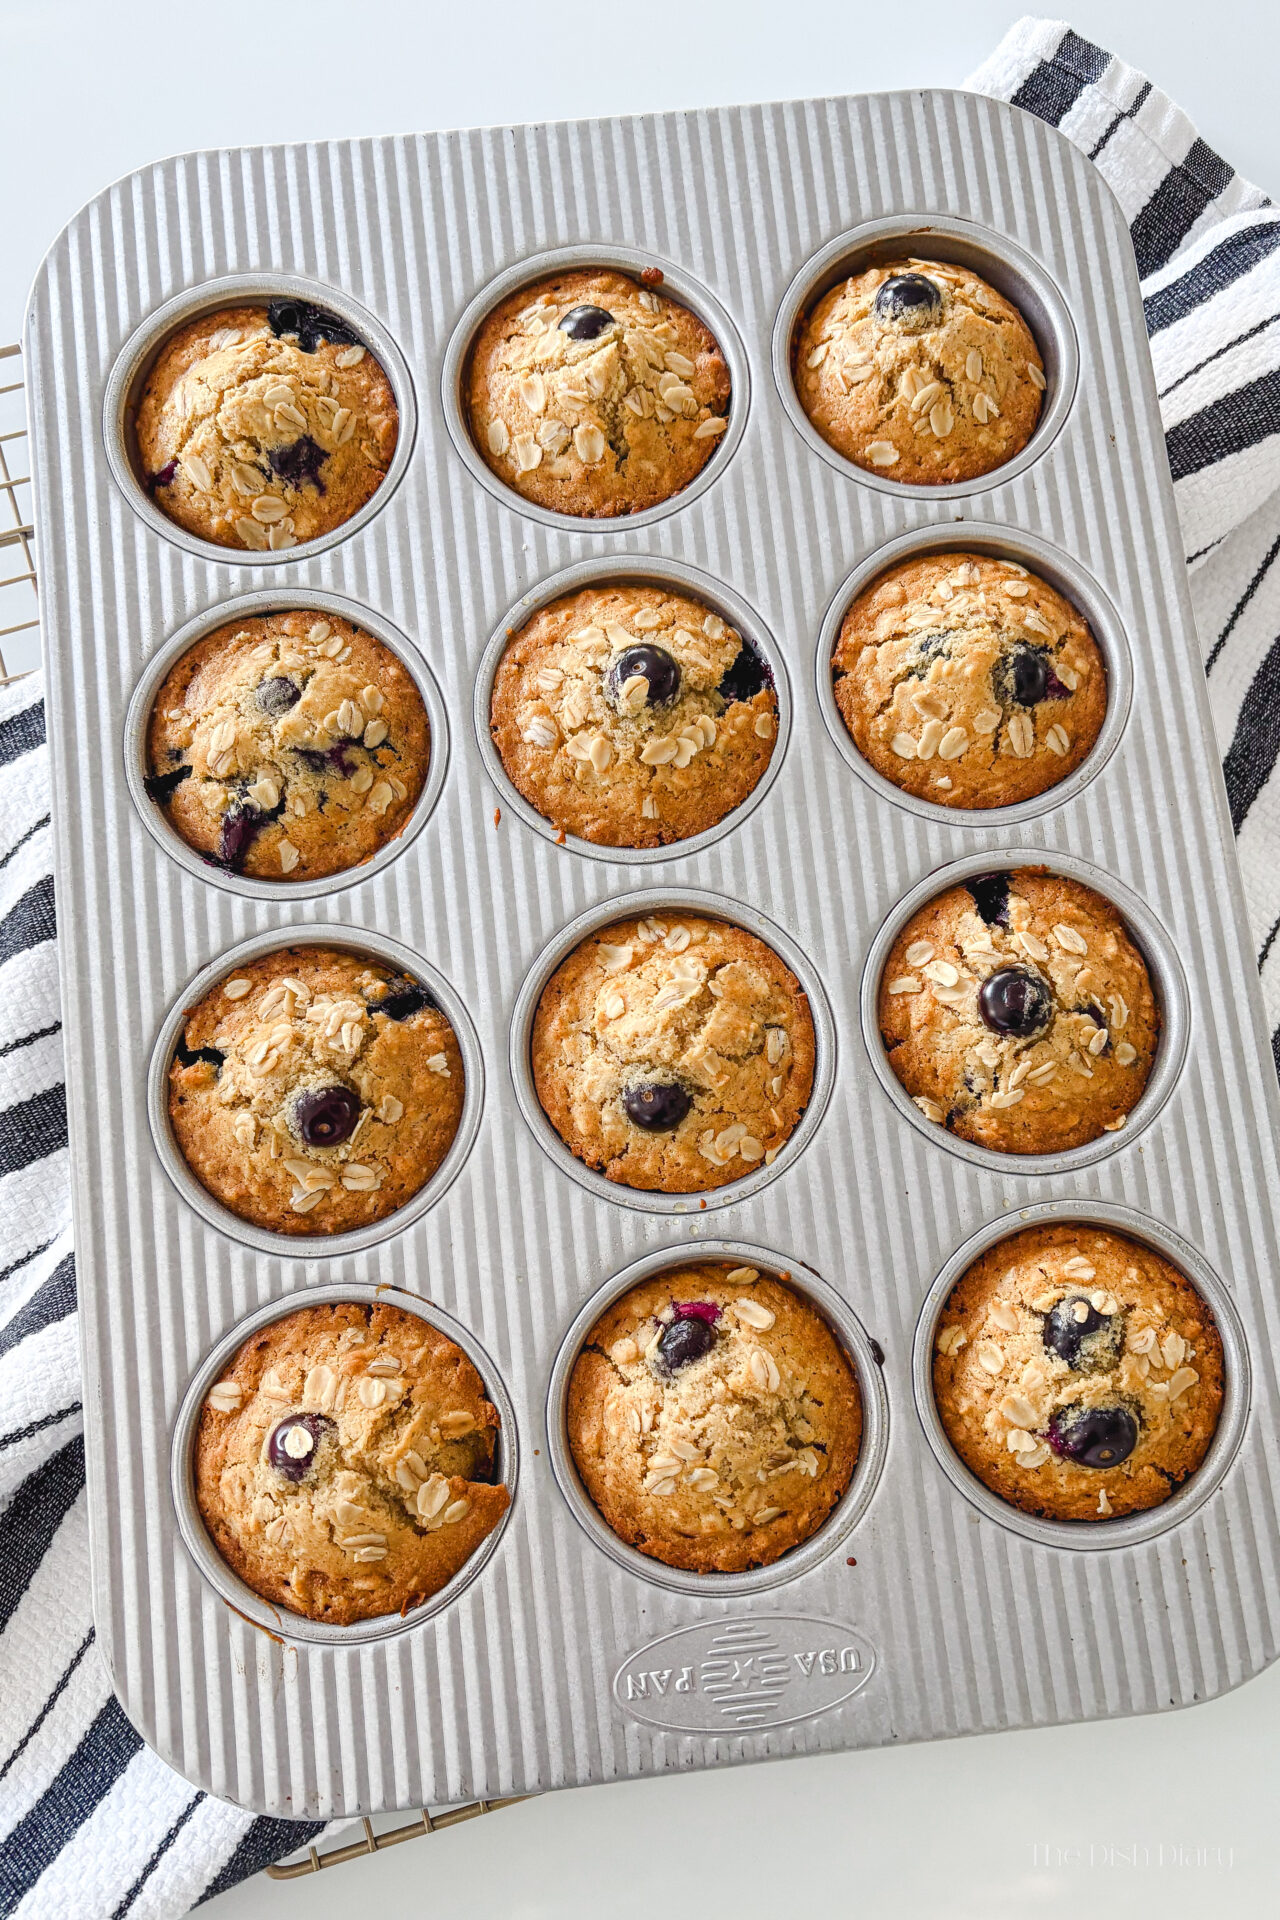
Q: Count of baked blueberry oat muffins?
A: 12